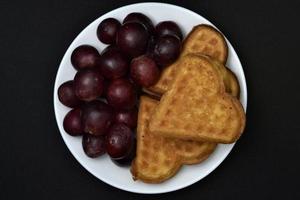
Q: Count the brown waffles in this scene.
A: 3